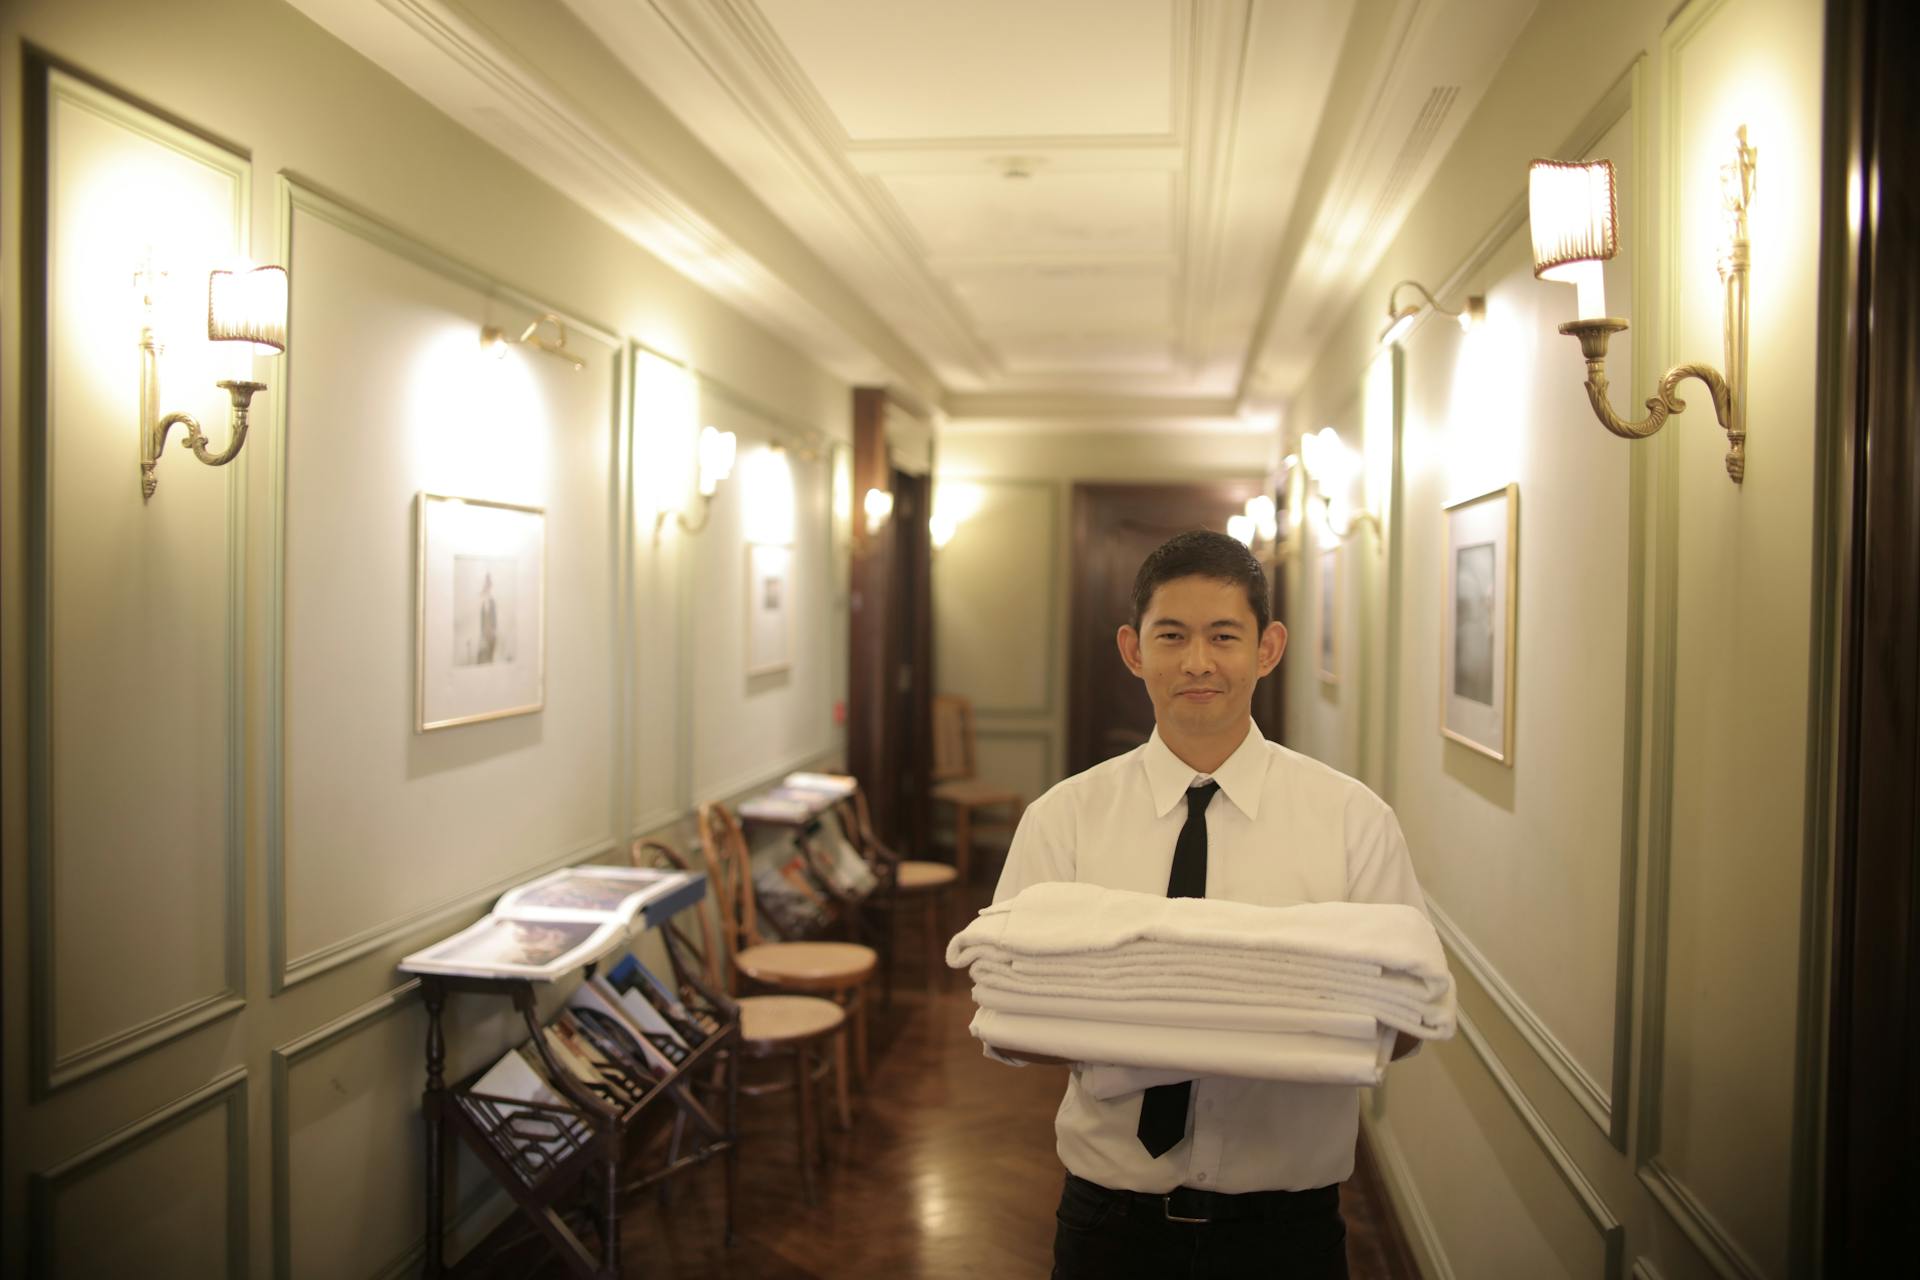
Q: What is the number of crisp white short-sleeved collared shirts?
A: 1